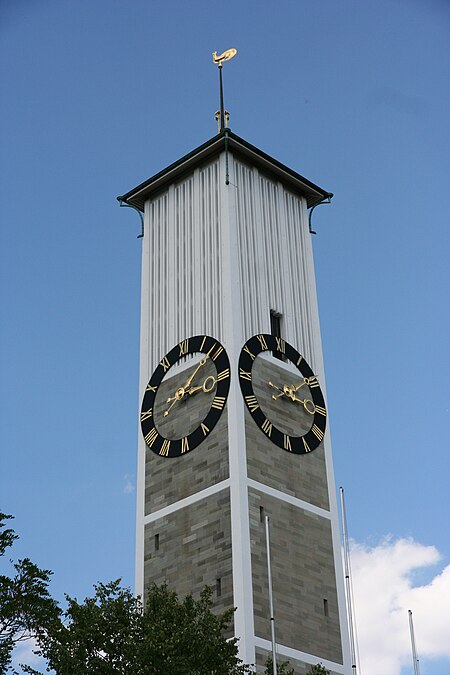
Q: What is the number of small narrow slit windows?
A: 4